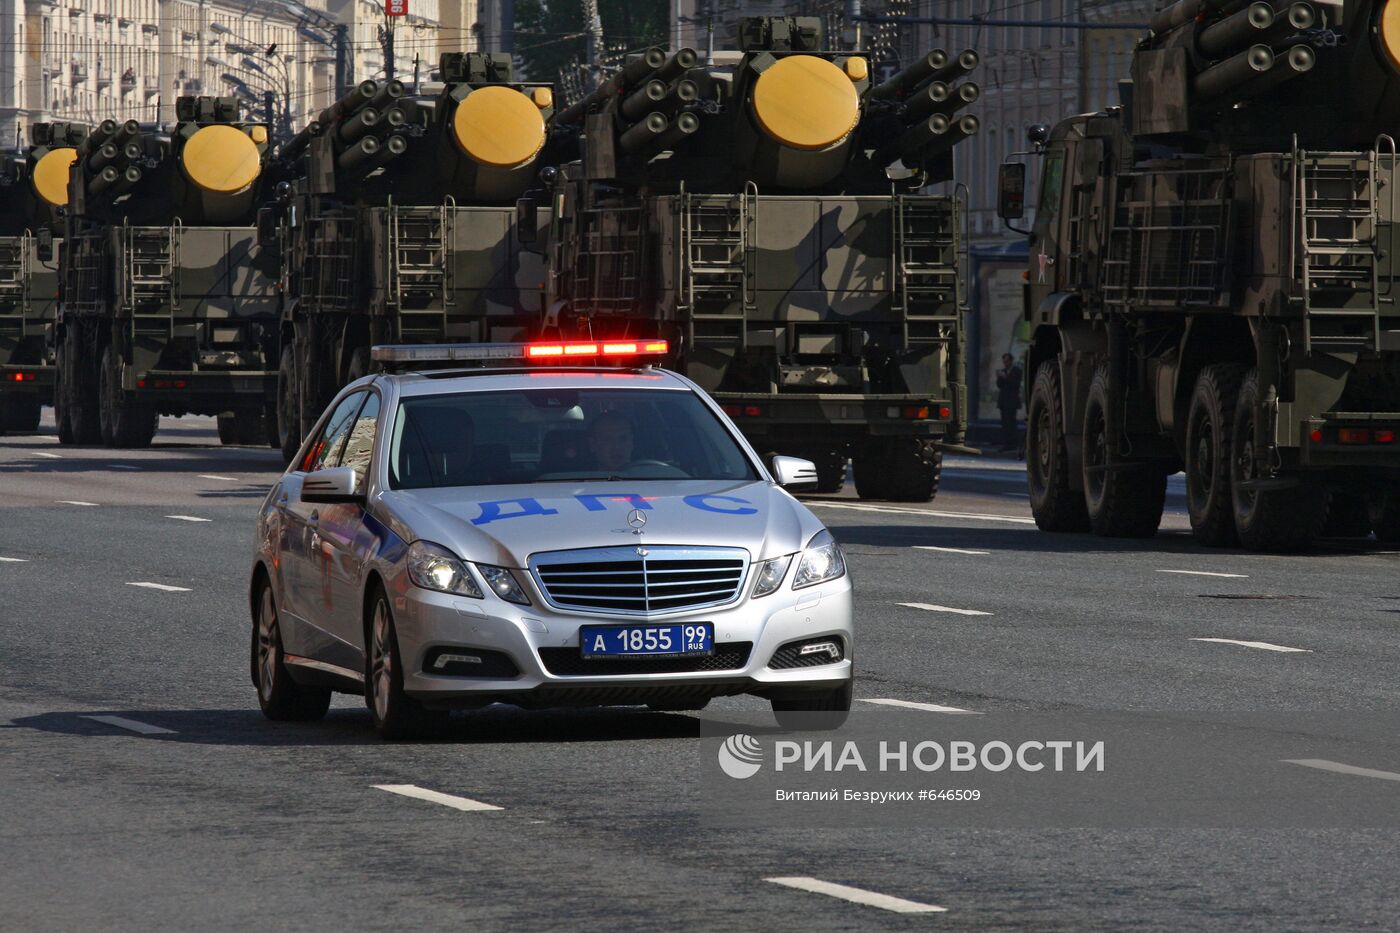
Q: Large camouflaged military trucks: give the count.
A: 5